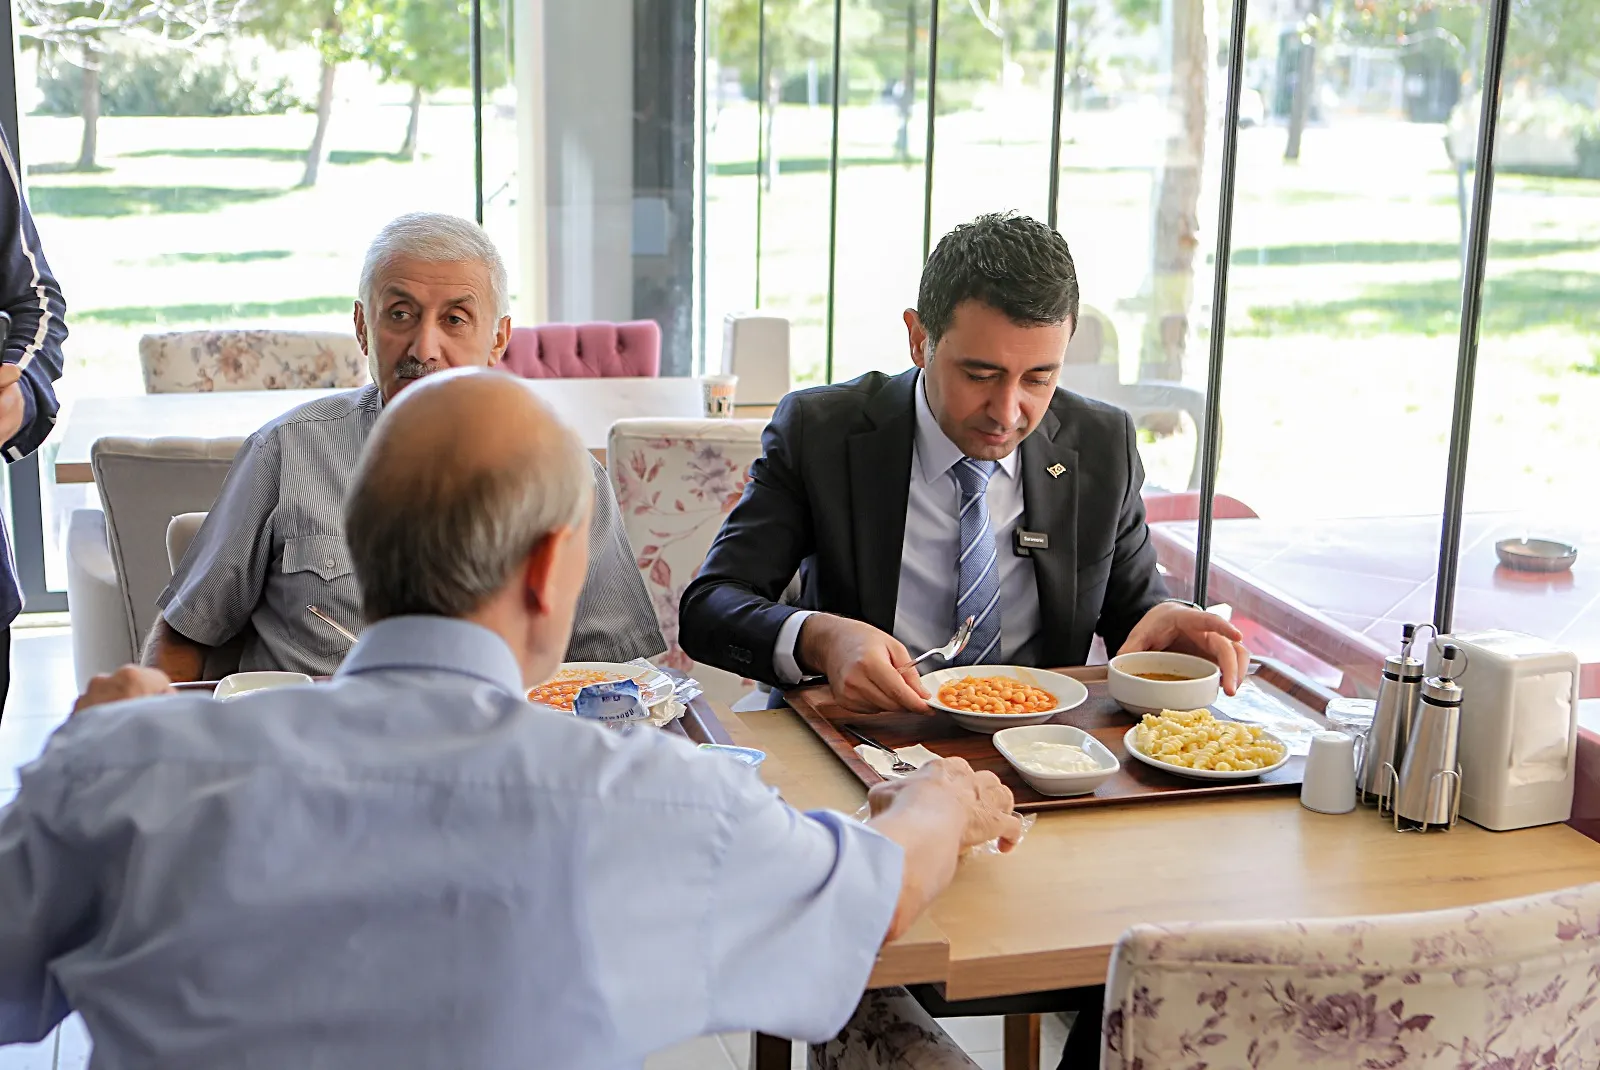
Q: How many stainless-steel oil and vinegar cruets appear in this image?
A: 2